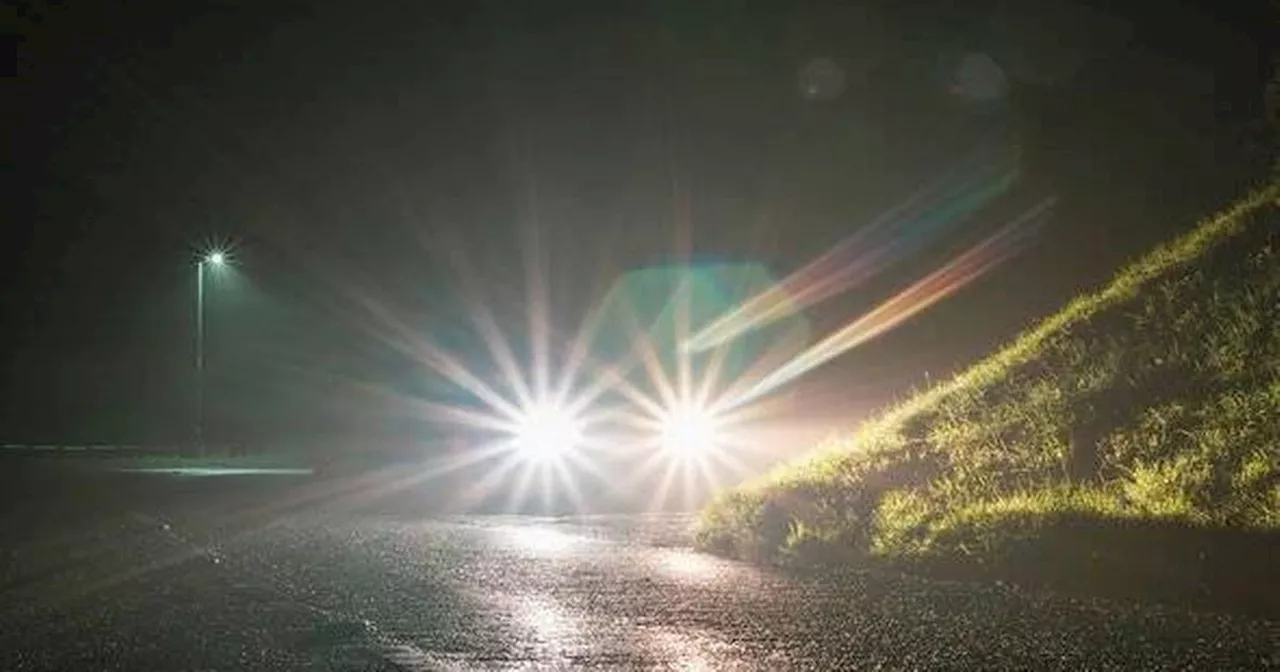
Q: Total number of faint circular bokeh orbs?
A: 2